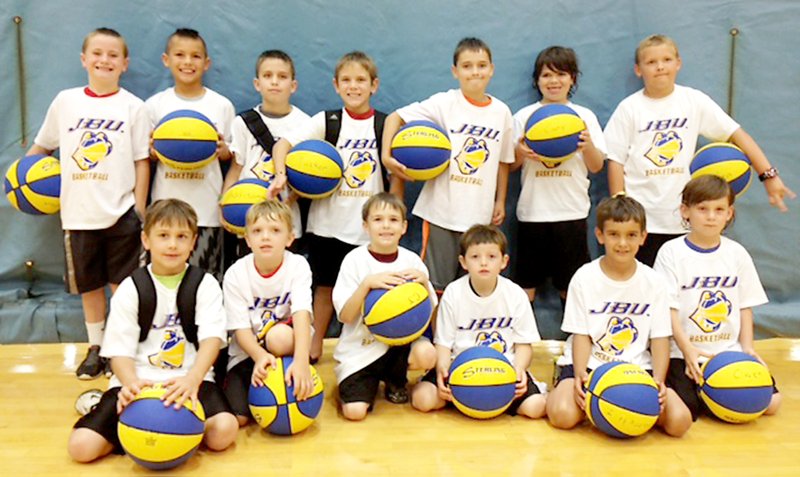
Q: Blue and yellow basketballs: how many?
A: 13